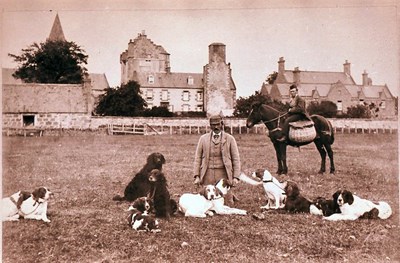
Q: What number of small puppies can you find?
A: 2